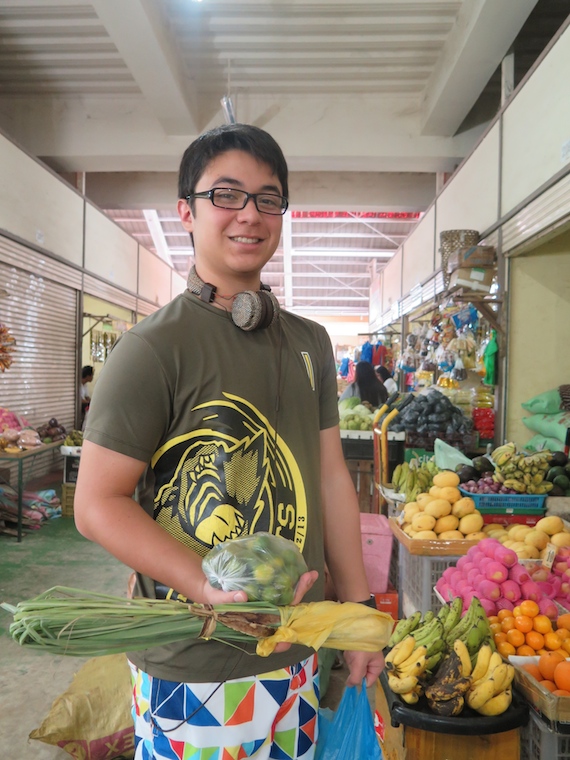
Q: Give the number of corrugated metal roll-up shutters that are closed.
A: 1